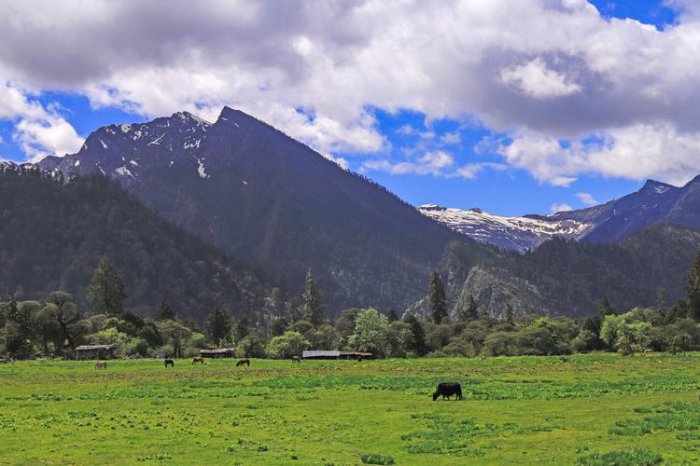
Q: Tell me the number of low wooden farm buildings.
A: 3